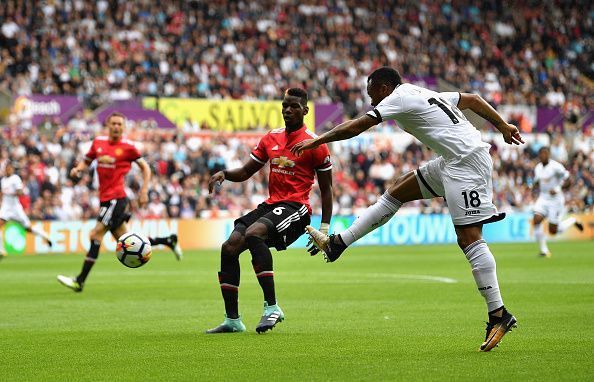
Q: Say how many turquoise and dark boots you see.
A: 2